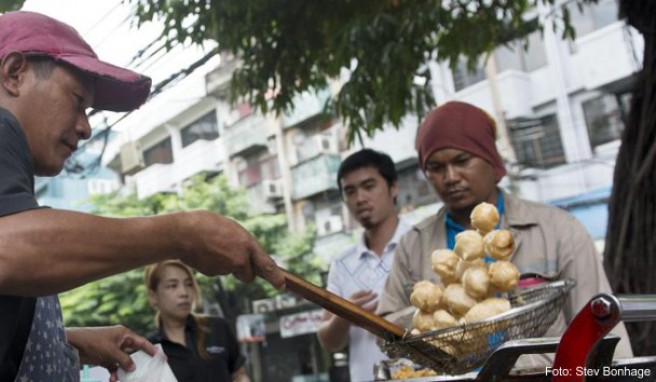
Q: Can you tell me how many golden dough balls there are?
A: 12